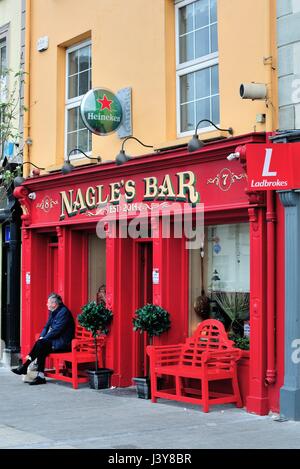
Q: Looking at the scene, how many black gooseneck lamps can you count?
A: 4